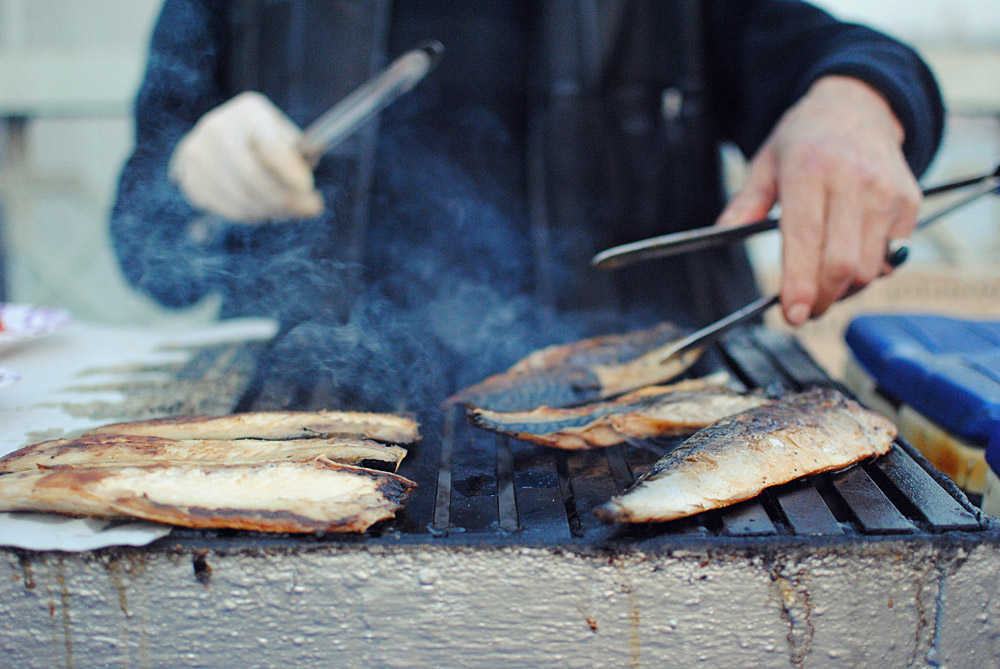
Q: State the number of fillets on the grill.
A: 6